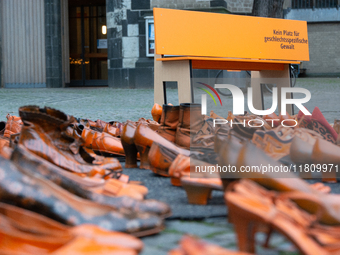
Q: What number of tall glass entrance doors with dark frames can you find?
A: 2